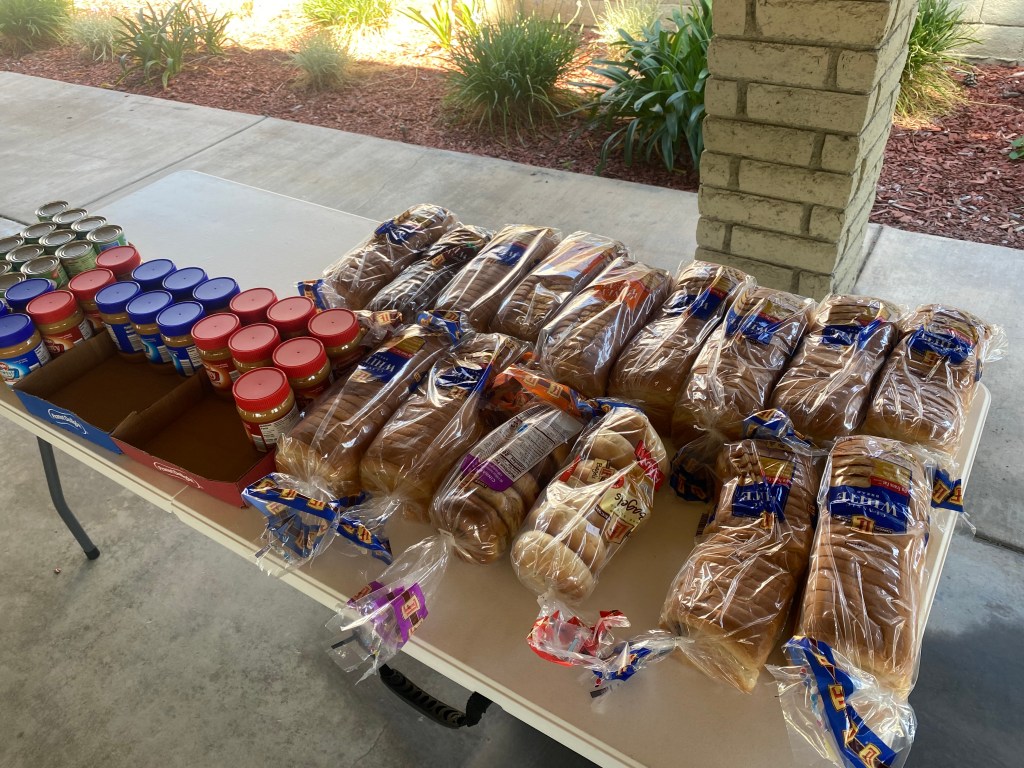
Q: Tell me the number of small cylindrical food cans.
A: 12